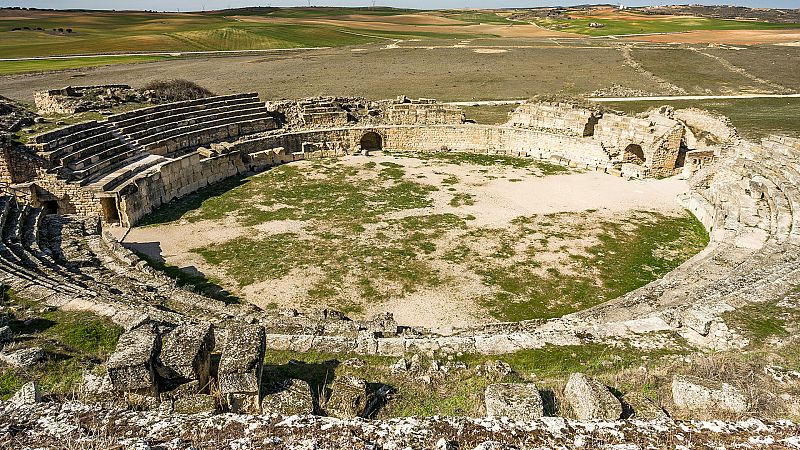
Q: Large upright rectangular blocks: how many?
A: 3